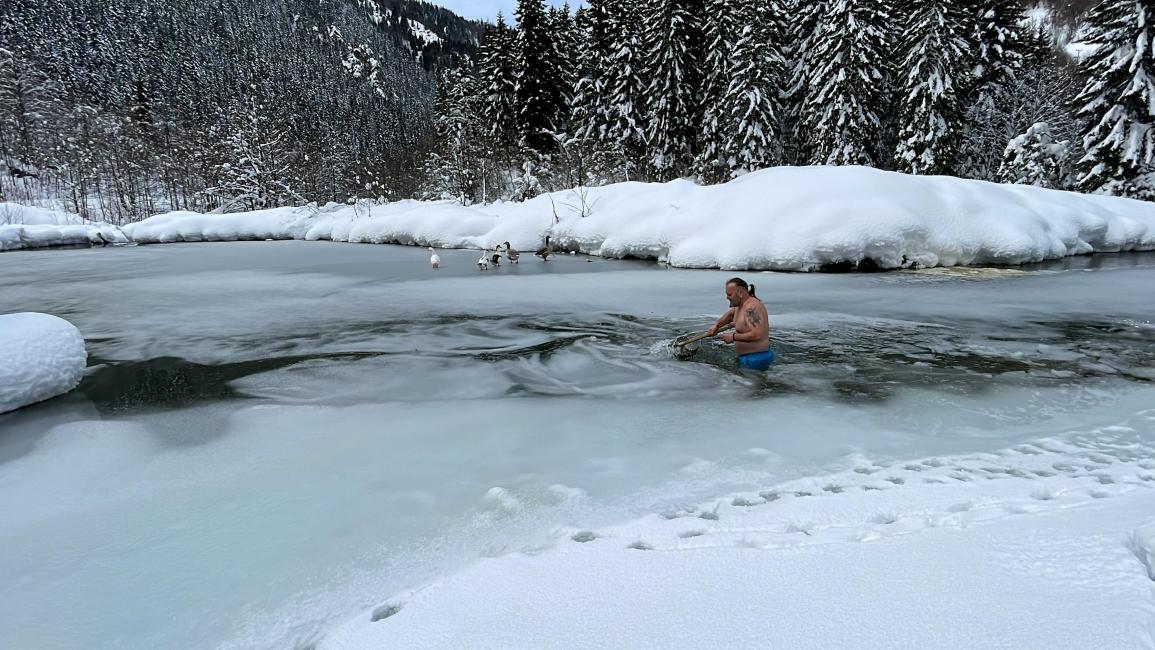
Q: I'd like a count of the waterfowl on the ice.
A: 5